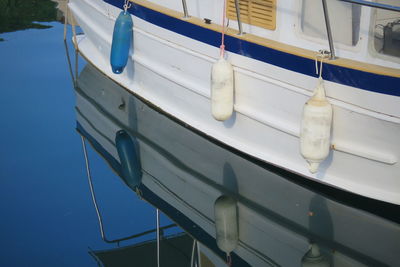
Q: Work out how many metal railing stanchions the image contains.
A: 3